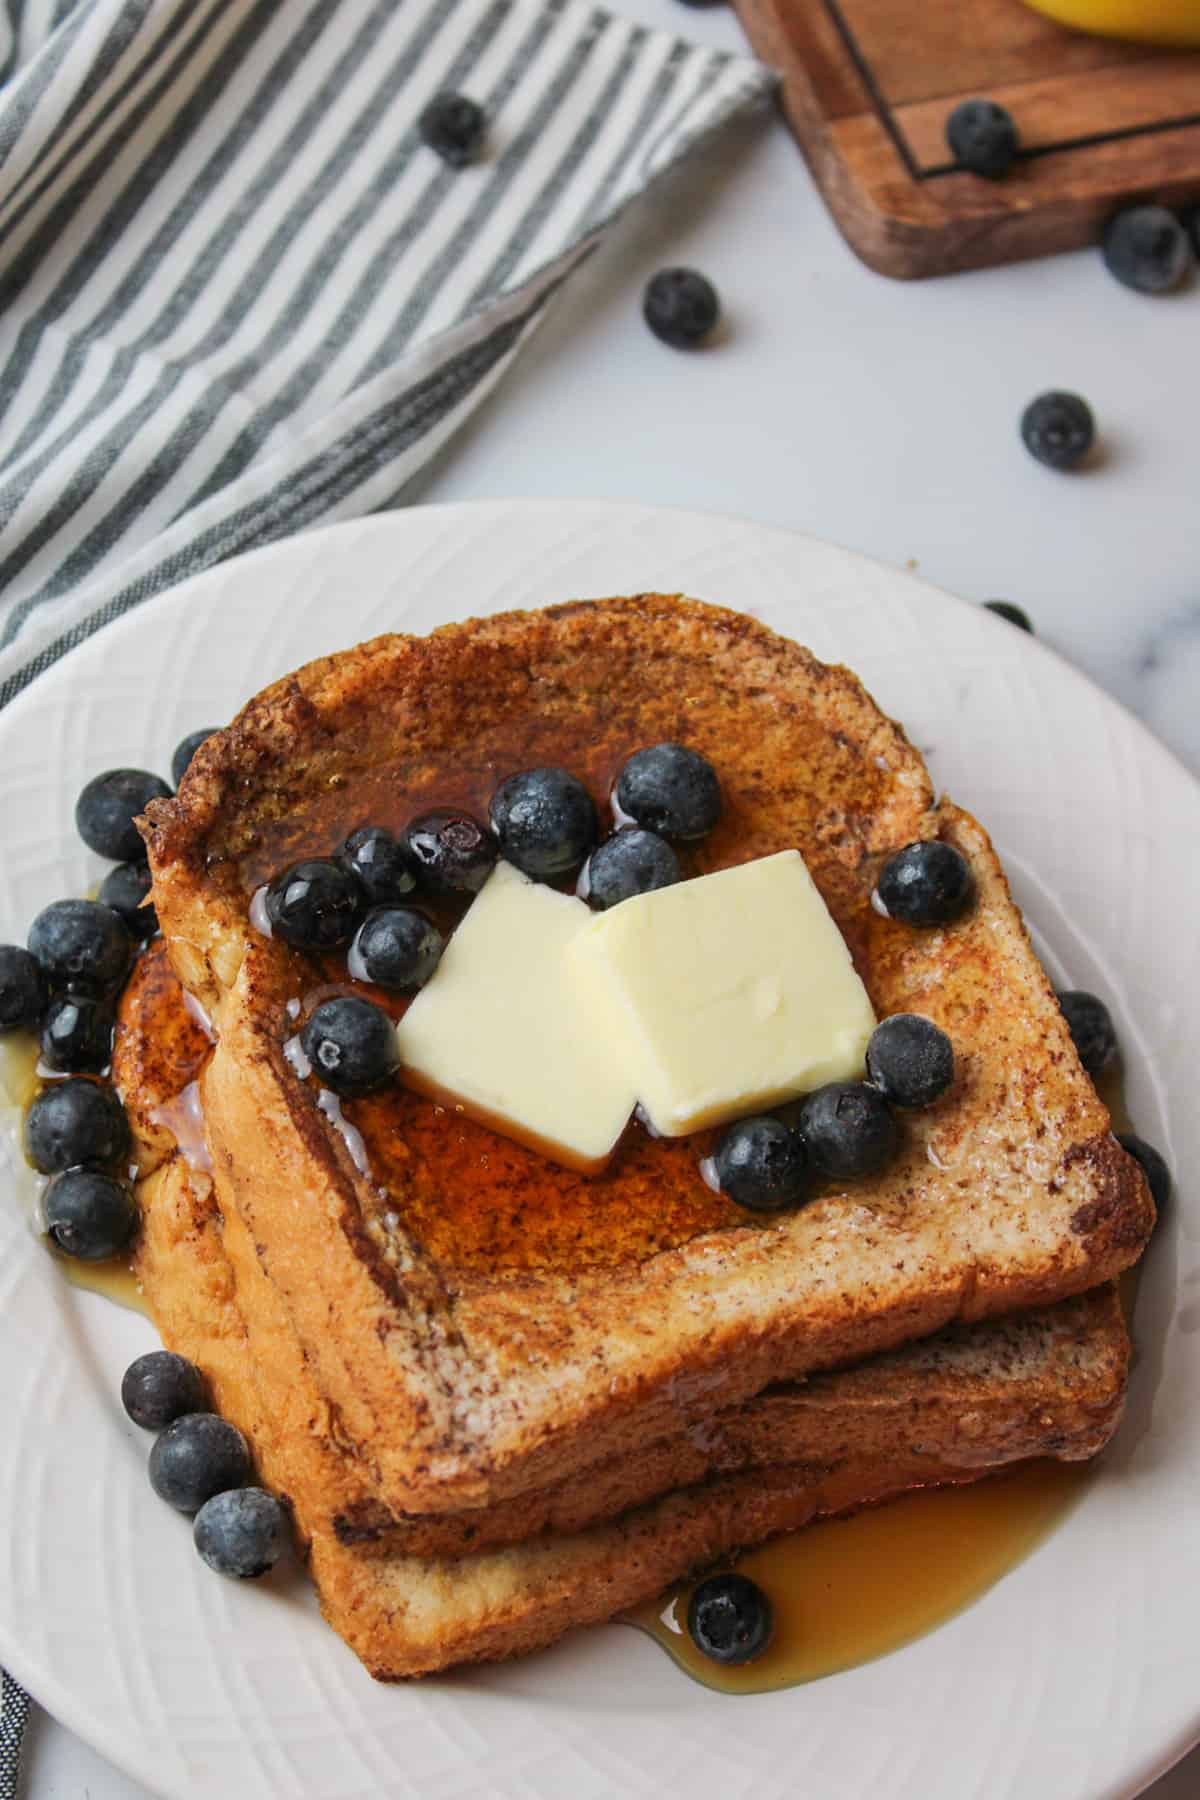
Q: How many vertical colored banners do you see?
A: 0